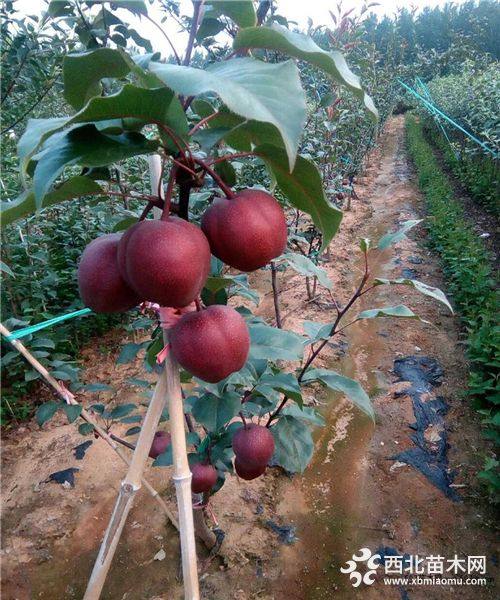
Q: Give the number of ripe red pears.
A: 8